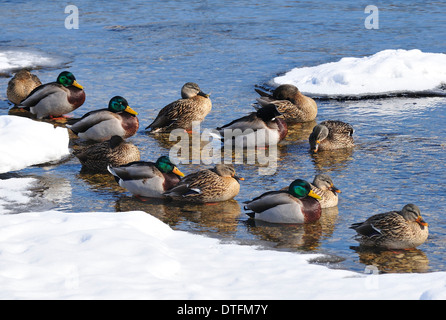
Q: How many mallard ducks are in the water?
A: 13